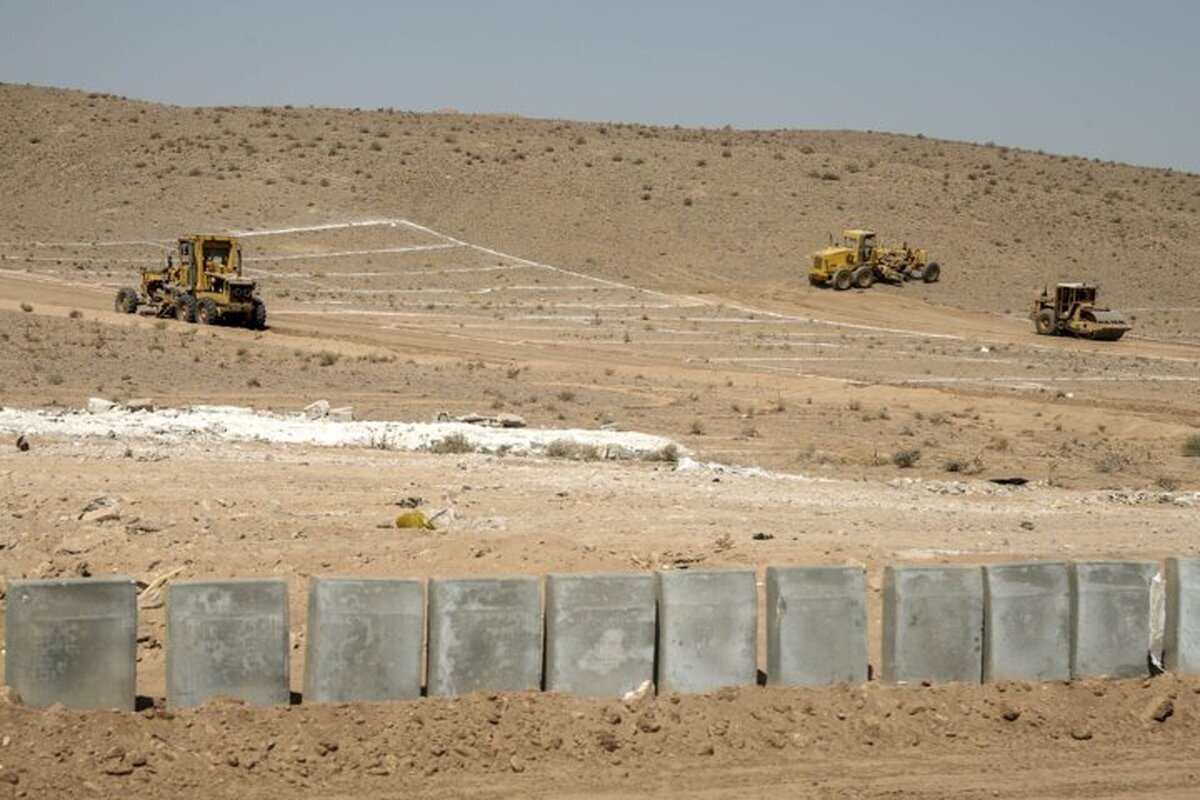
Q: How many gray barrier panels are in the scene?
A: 11